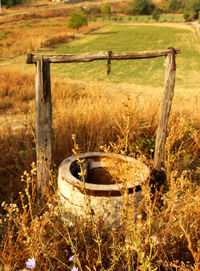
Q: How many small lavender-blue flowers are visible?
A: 3